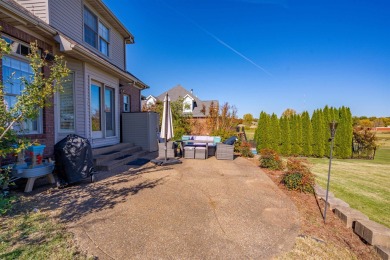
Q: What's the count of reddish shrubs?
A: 3